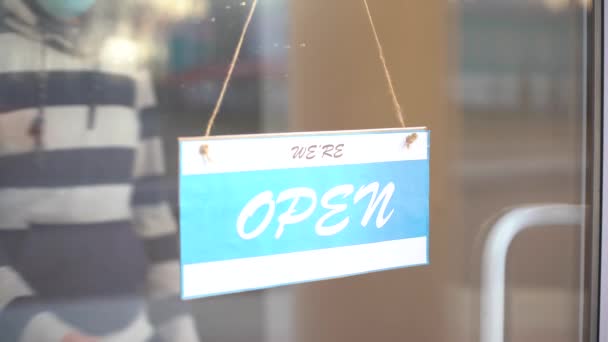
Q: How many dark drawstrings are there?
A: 2